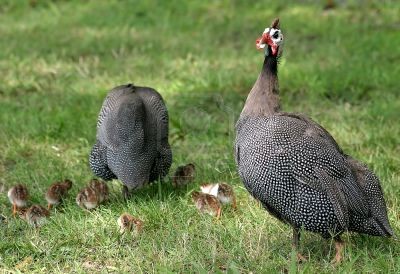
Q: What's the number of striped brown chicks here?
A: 9